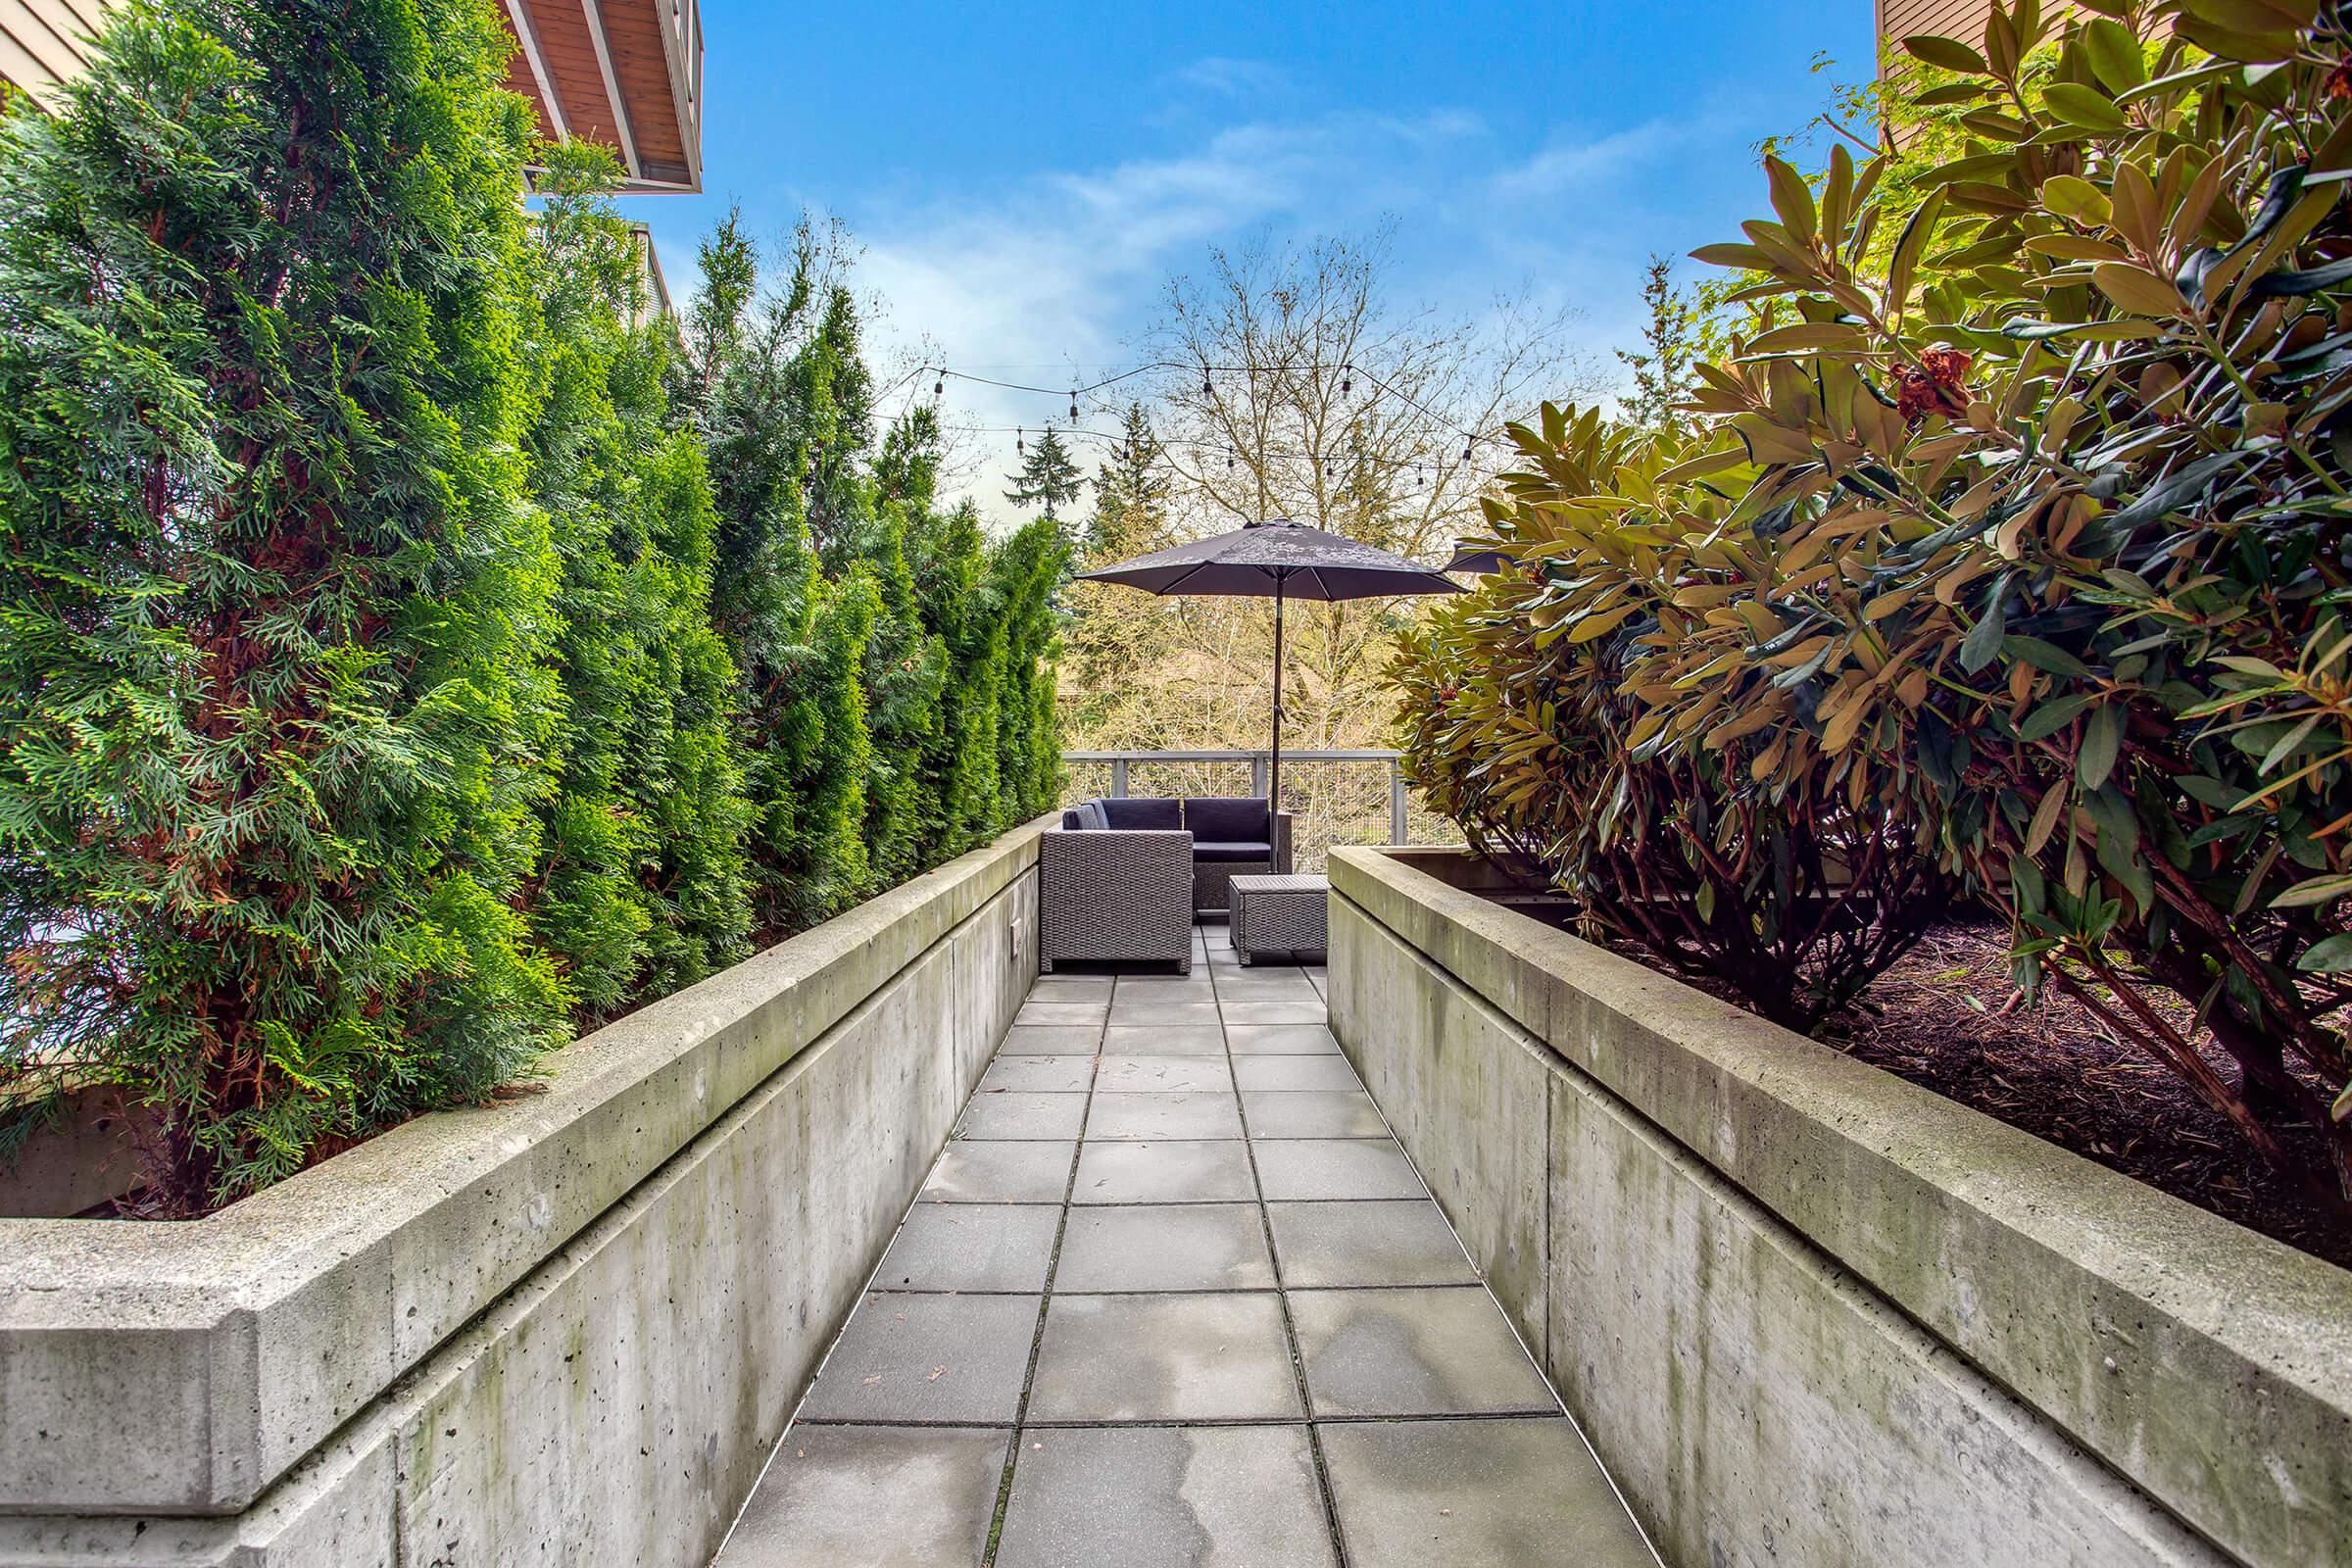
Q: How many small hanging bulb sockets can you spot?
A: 10